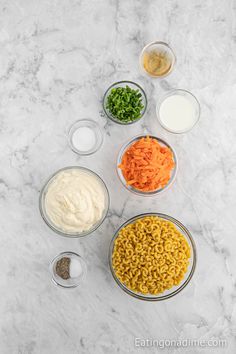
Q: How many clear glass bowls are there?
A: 8